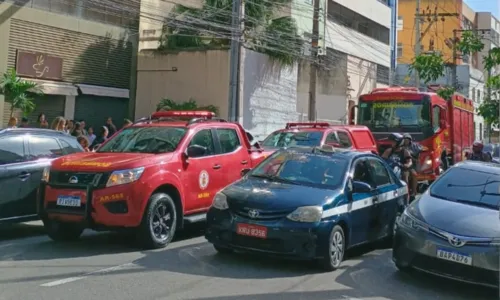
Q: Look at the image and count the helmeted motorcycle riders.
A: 3